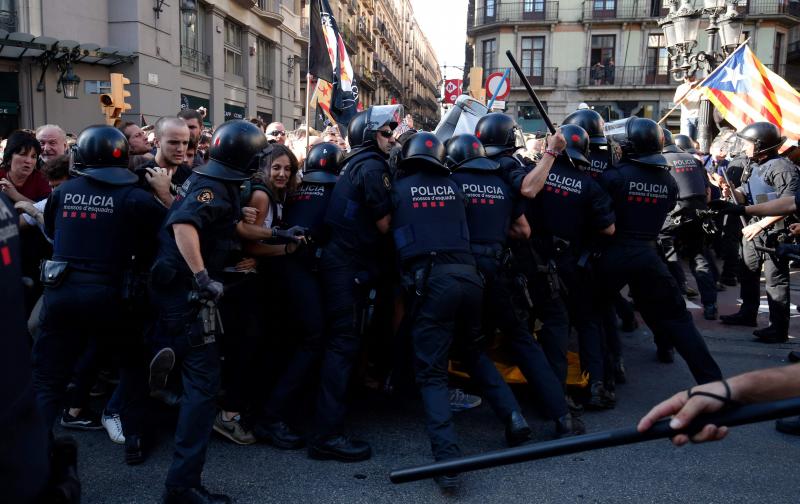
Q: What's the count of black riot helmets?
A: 13